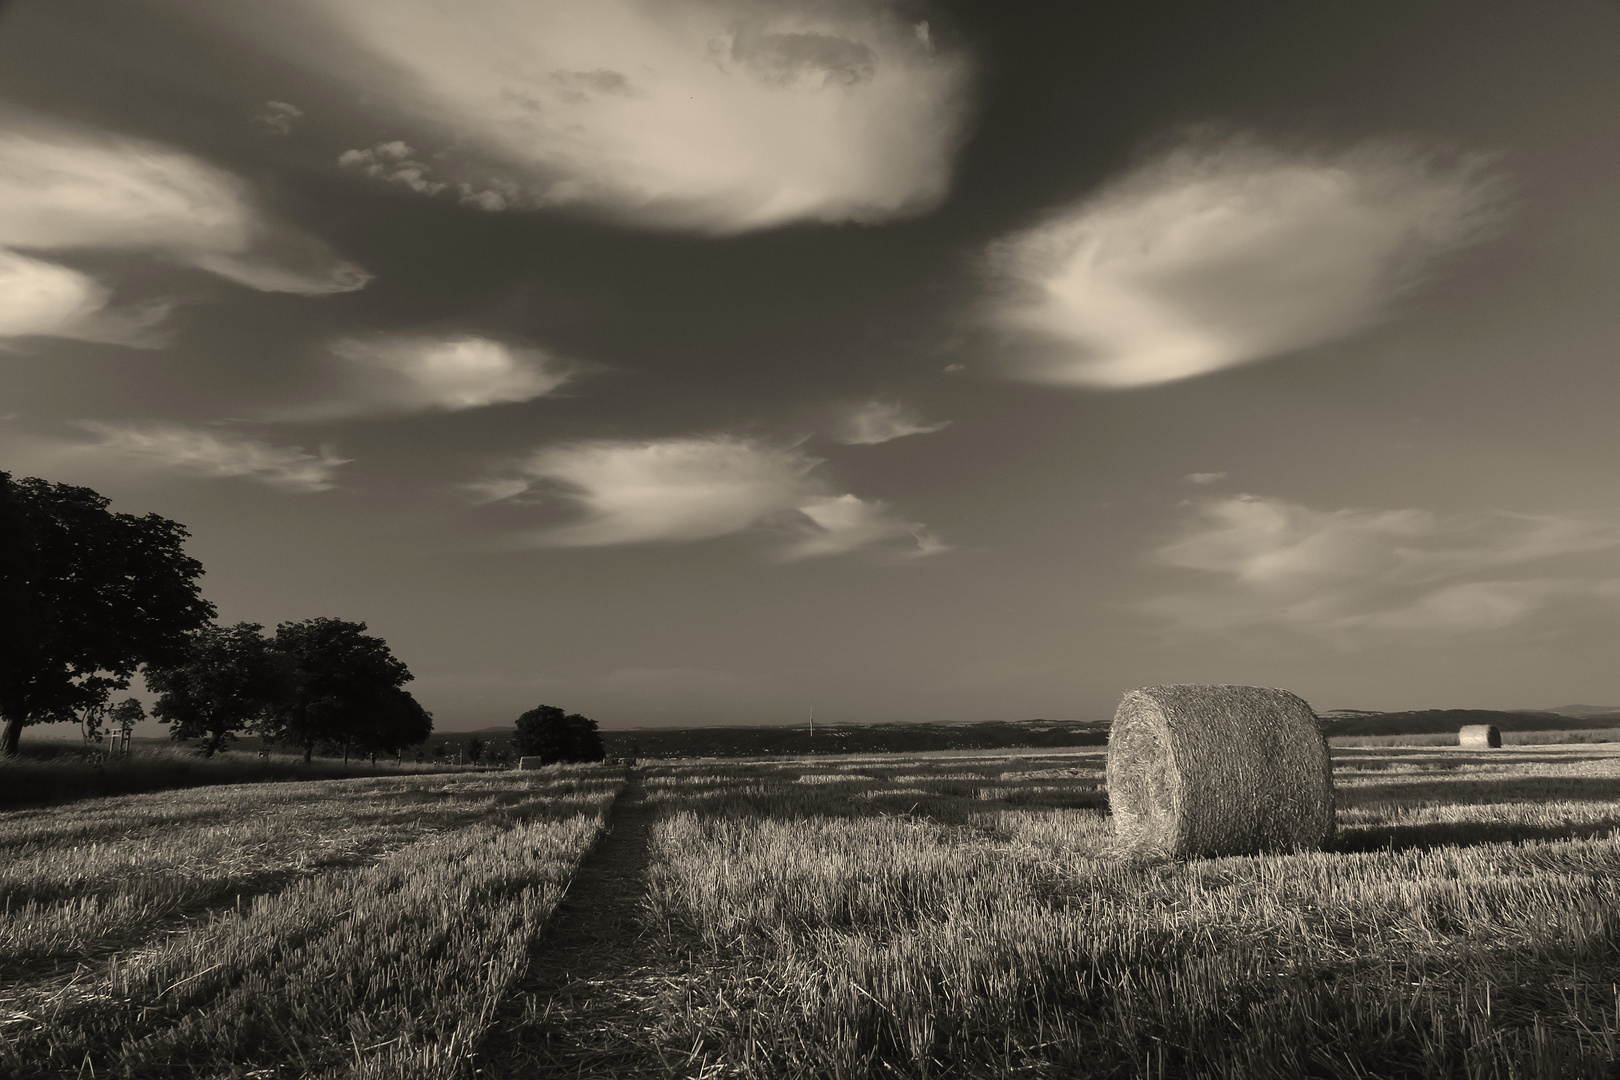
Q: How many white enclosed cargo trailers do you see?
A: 0